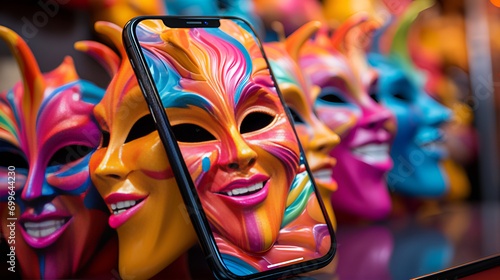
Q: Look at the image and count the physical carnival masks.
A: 5